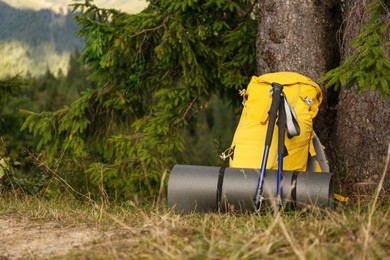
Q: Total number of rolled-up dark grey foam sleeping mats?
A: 1